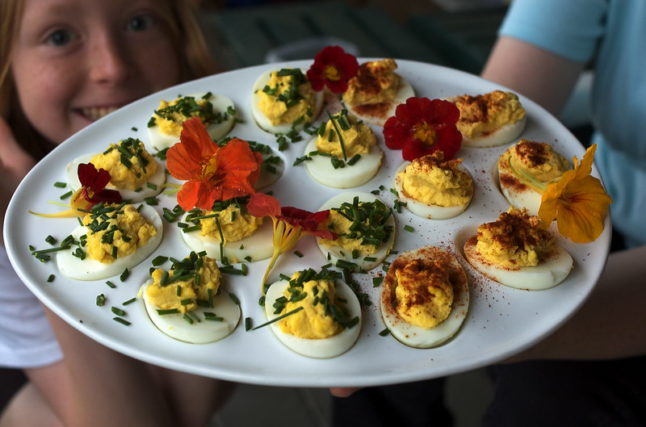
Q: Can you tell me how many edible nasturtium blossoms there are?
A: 6